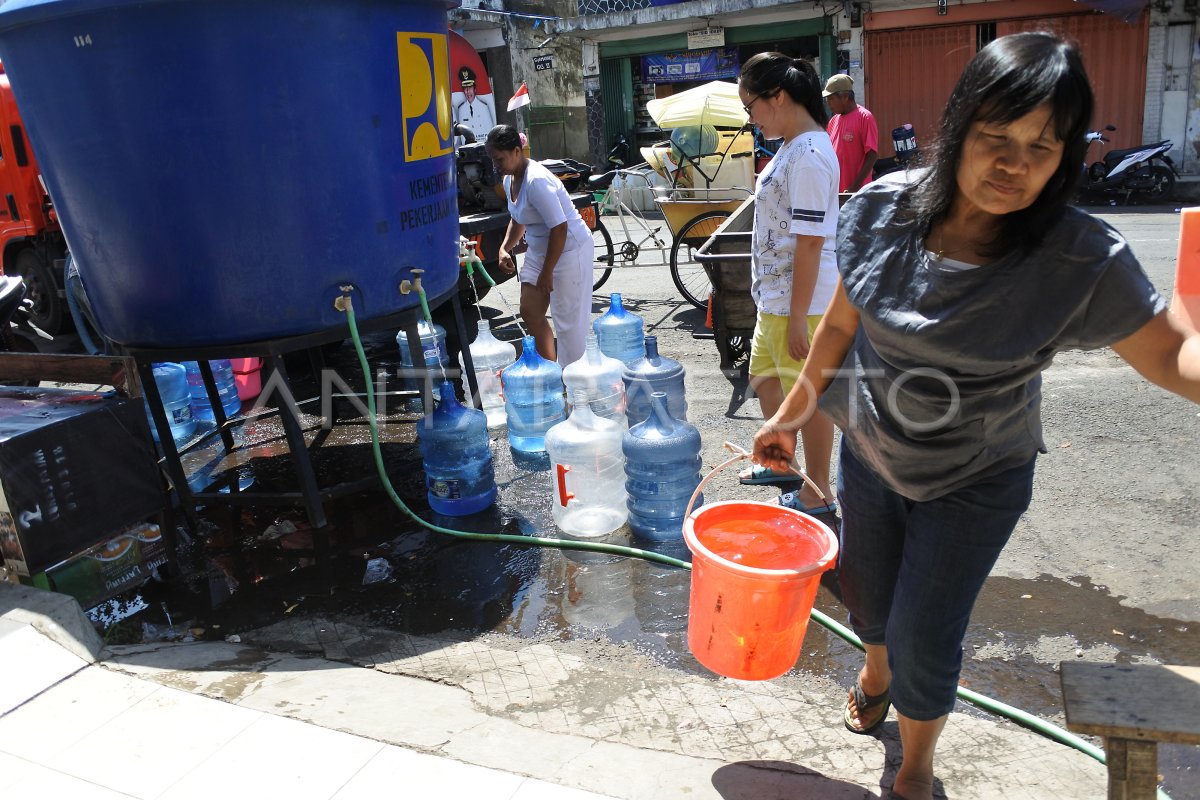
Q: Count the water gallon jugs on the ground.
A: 11